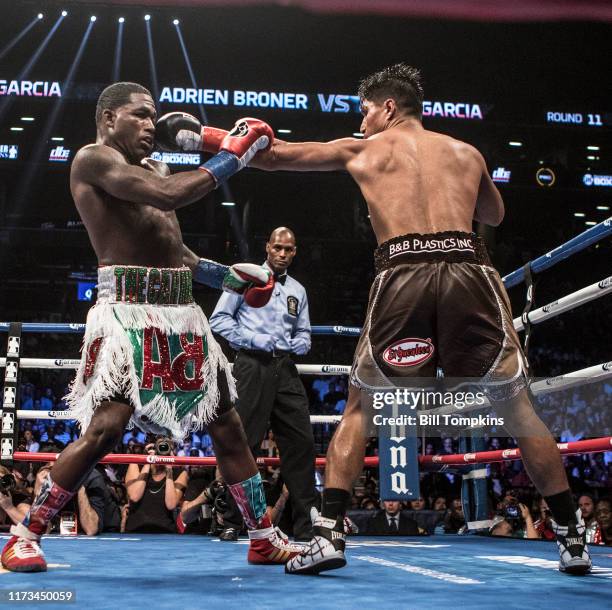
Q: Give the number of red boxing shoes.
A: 2